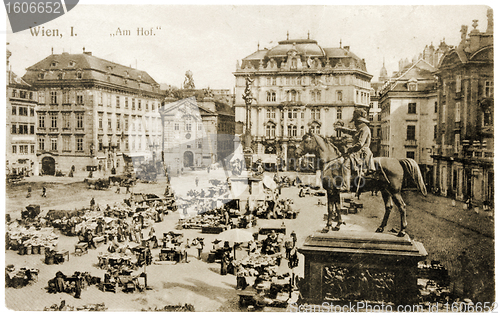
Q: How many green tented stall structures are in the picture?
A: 0